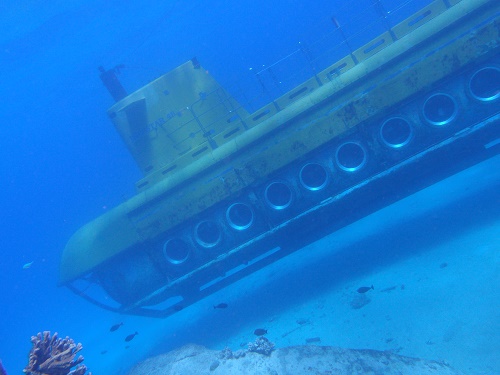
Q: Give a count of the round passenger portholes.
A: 9